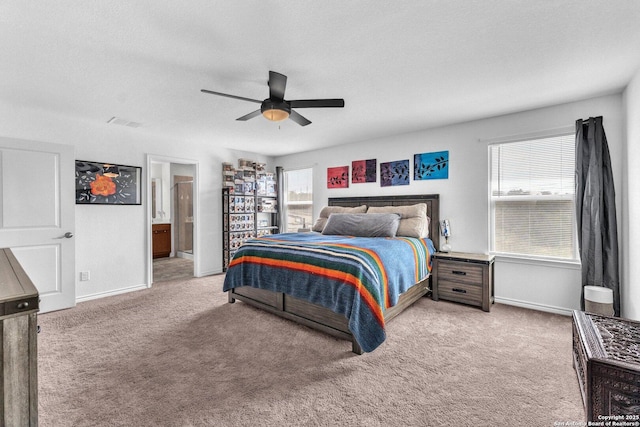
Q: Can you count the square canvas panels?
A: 4